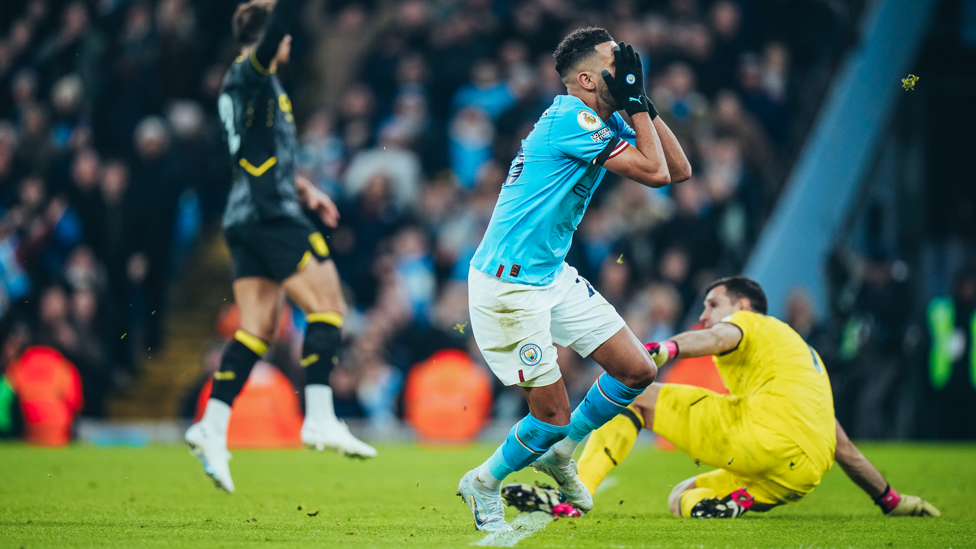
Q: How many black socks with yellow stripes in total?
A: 2